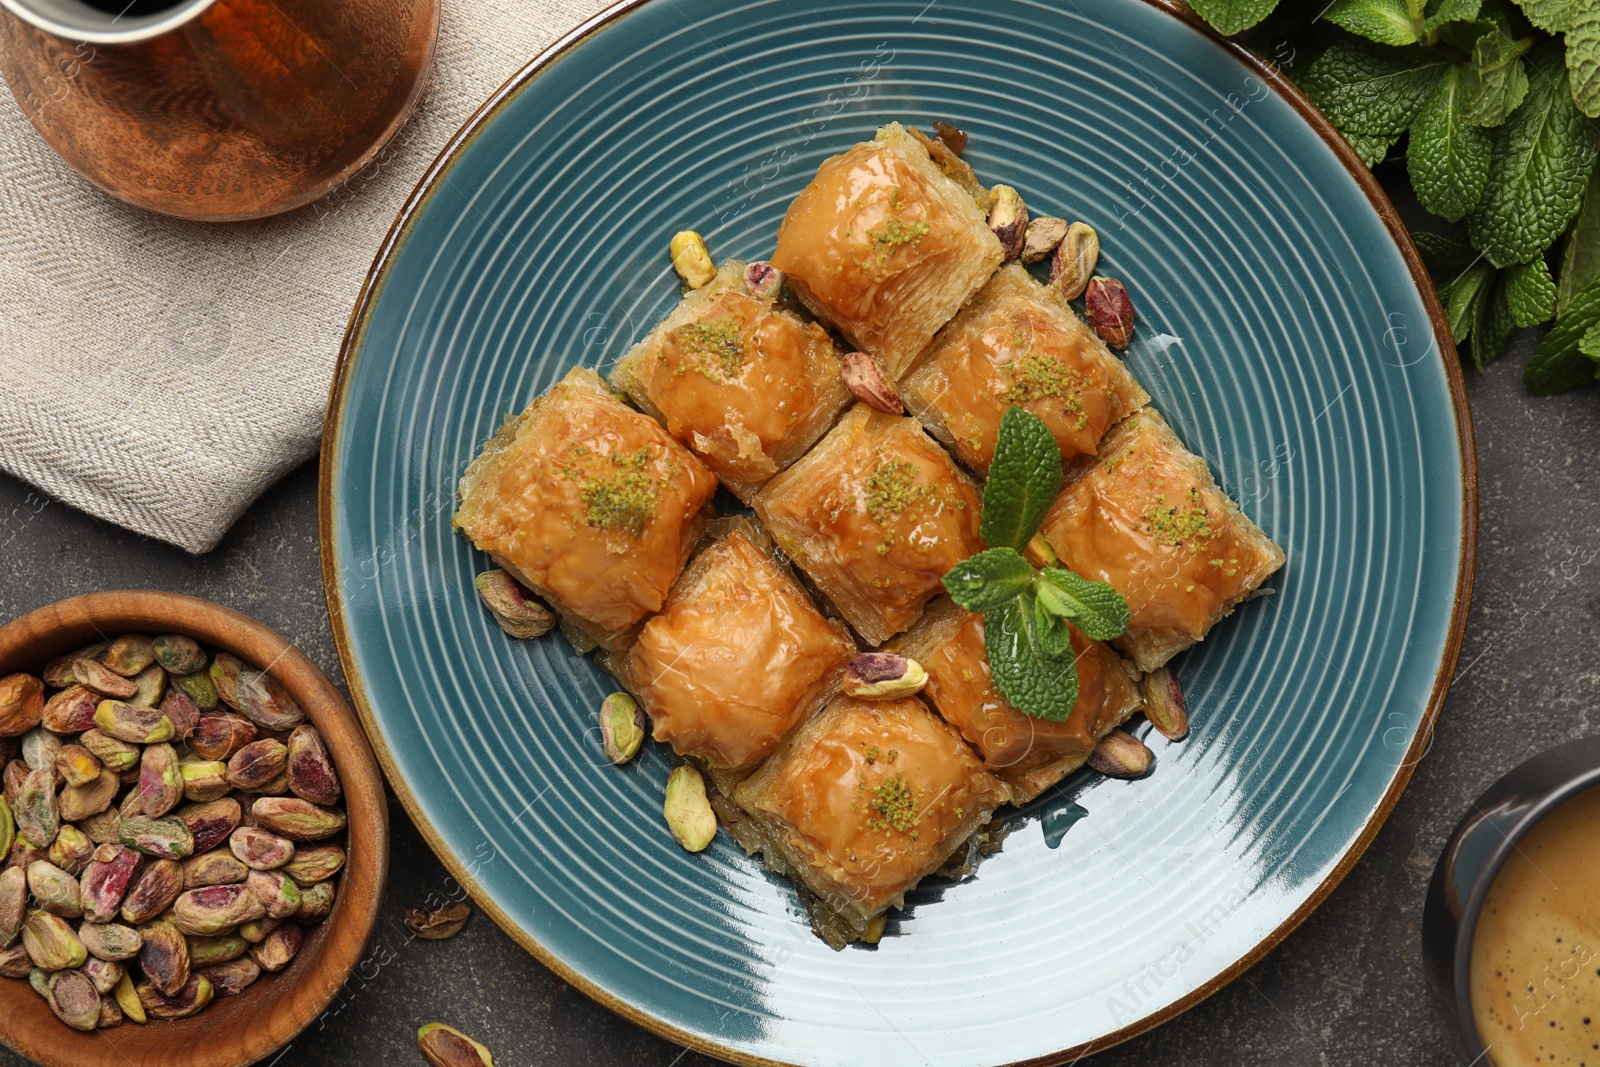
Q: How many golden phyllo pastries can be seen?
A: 9